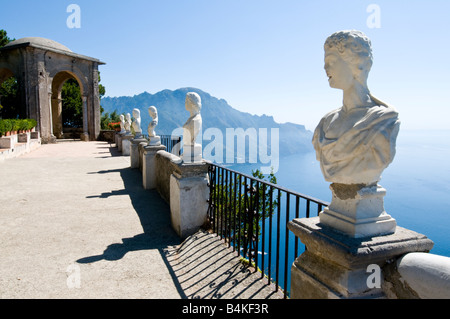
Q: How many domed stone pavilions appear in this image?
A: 1